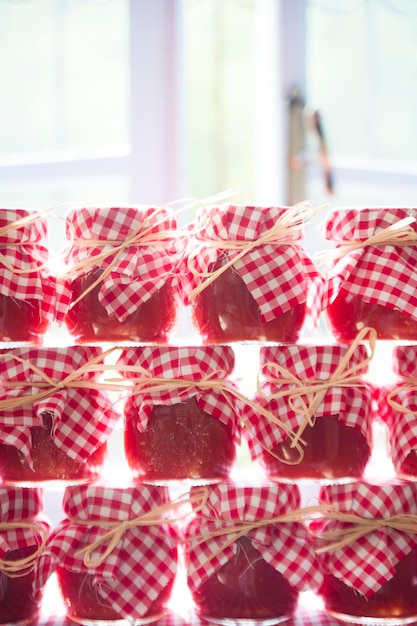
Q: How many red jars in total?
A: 12